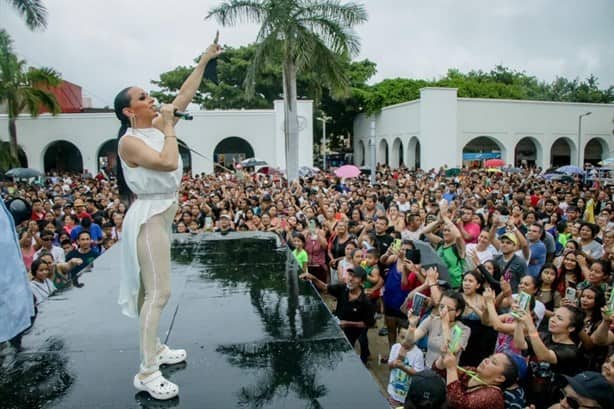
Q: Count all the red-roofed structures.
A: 1